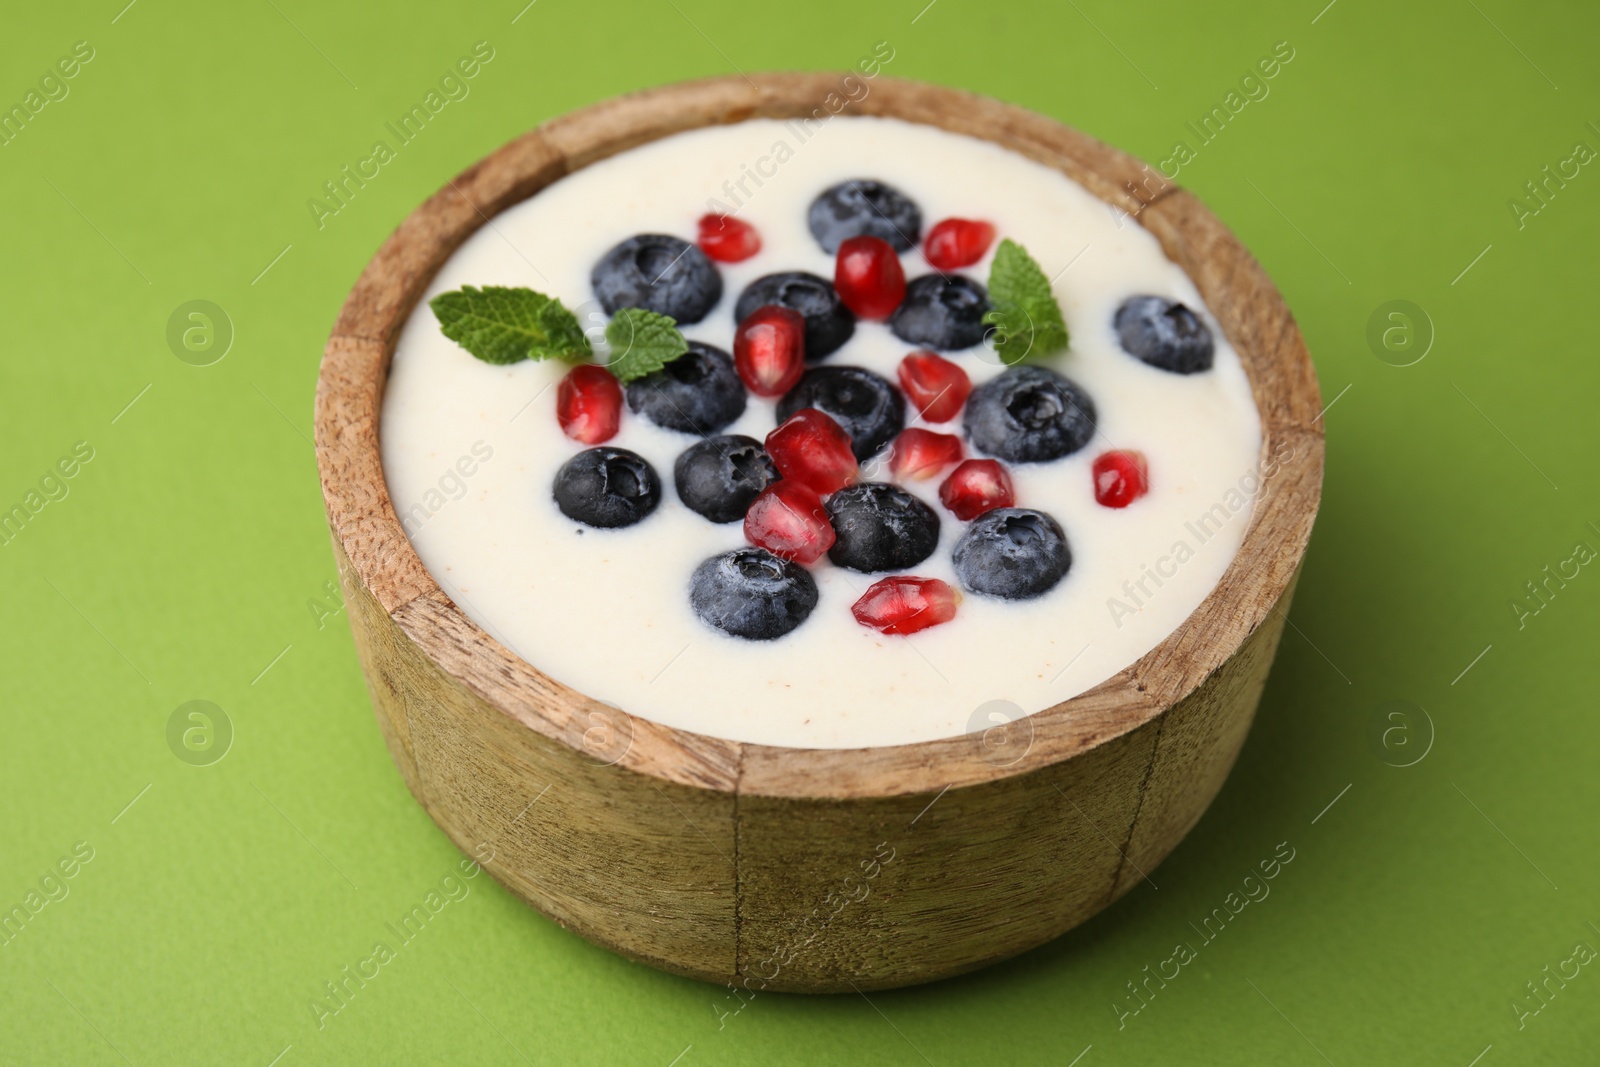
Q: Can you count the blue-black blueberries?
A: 13